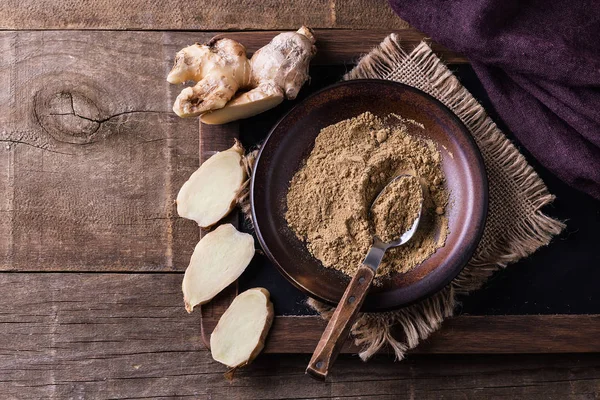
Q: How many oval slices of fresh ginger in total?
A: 3